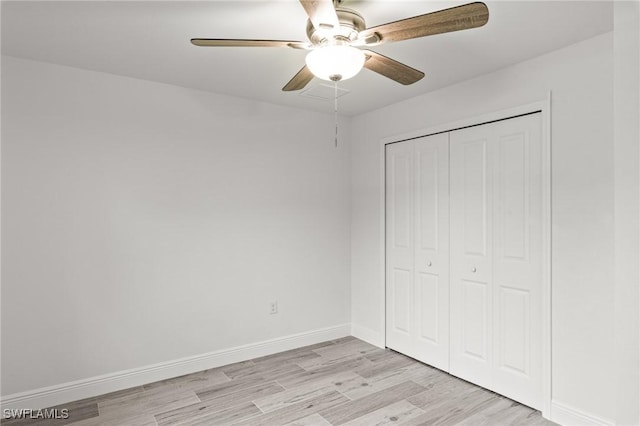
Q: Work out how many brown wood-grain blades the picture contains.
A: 5